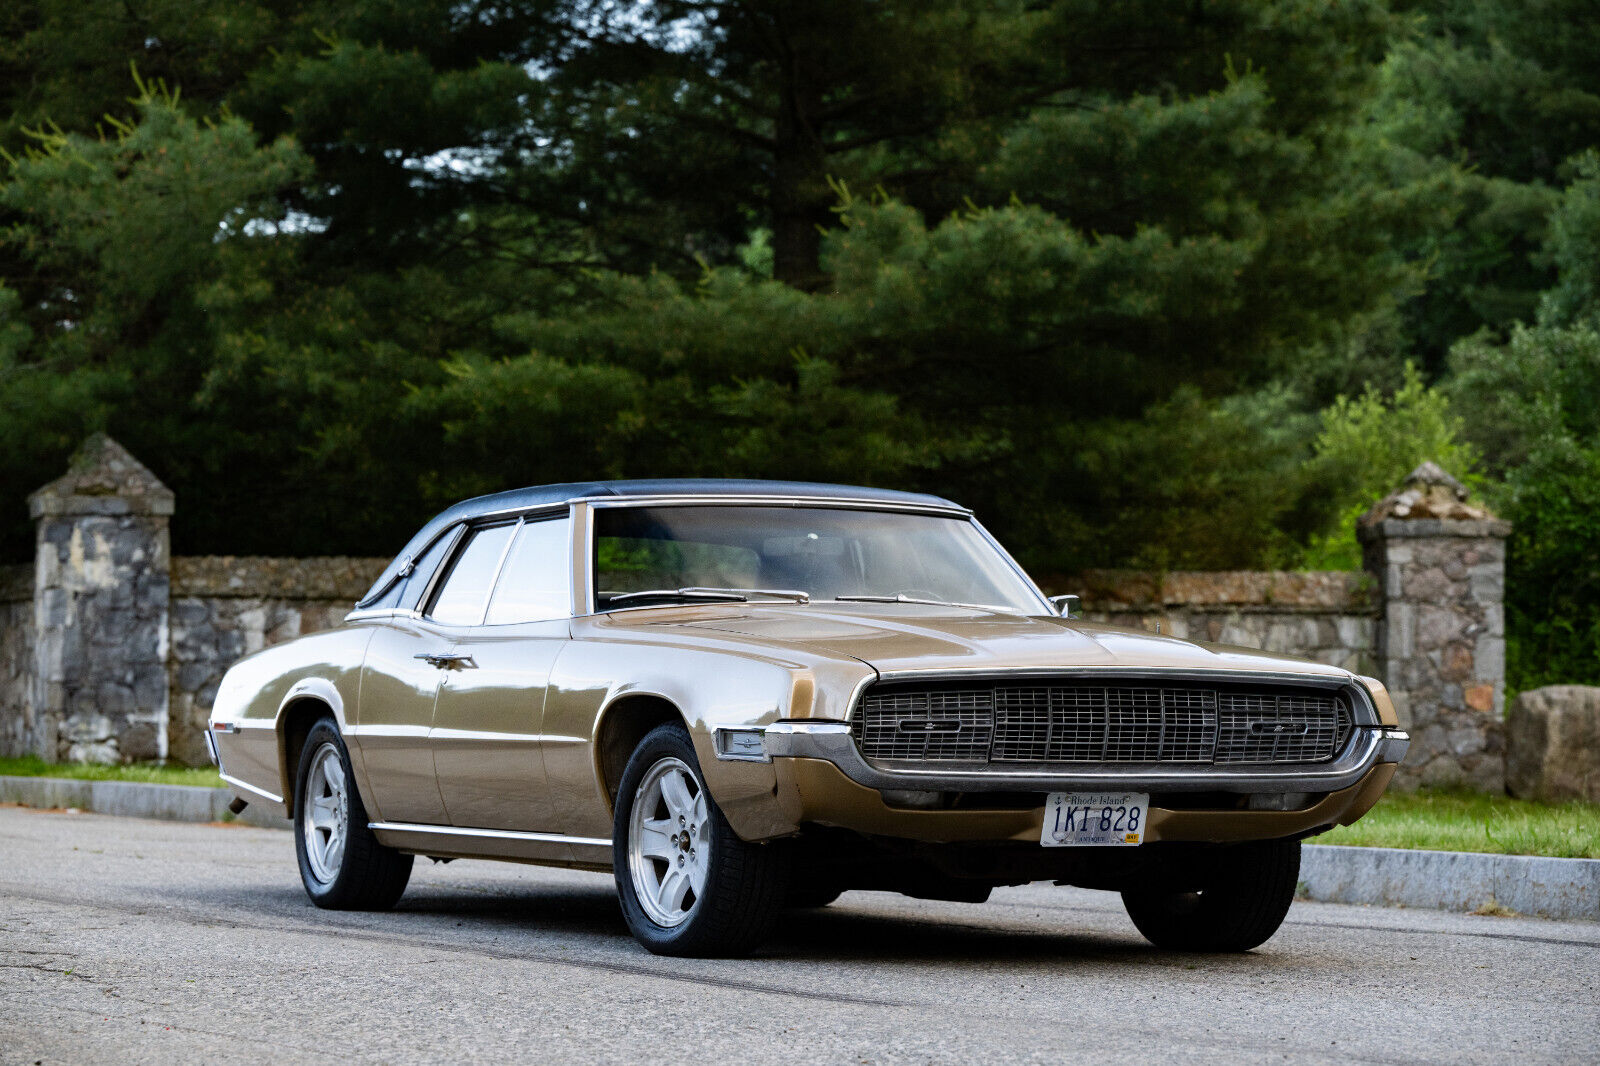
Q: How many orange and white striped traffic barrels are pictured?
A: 0